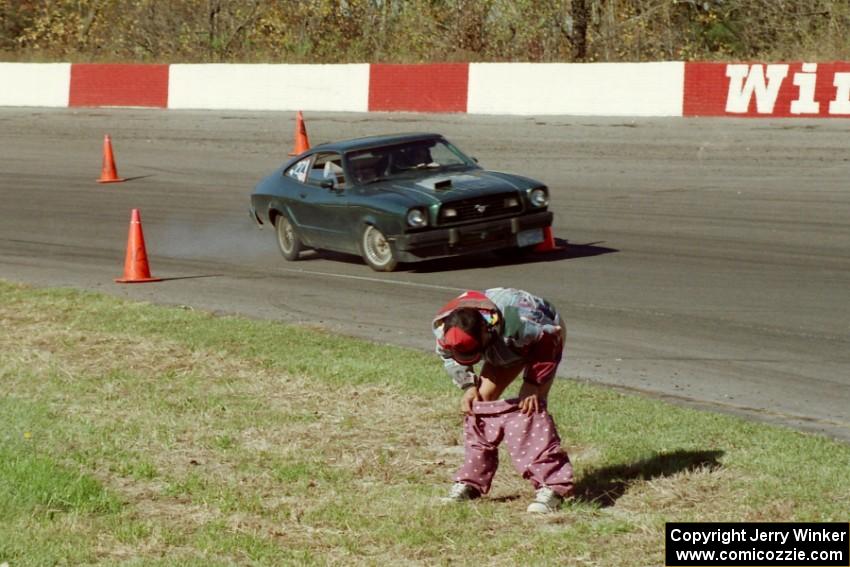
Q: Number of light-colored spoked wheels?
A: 2